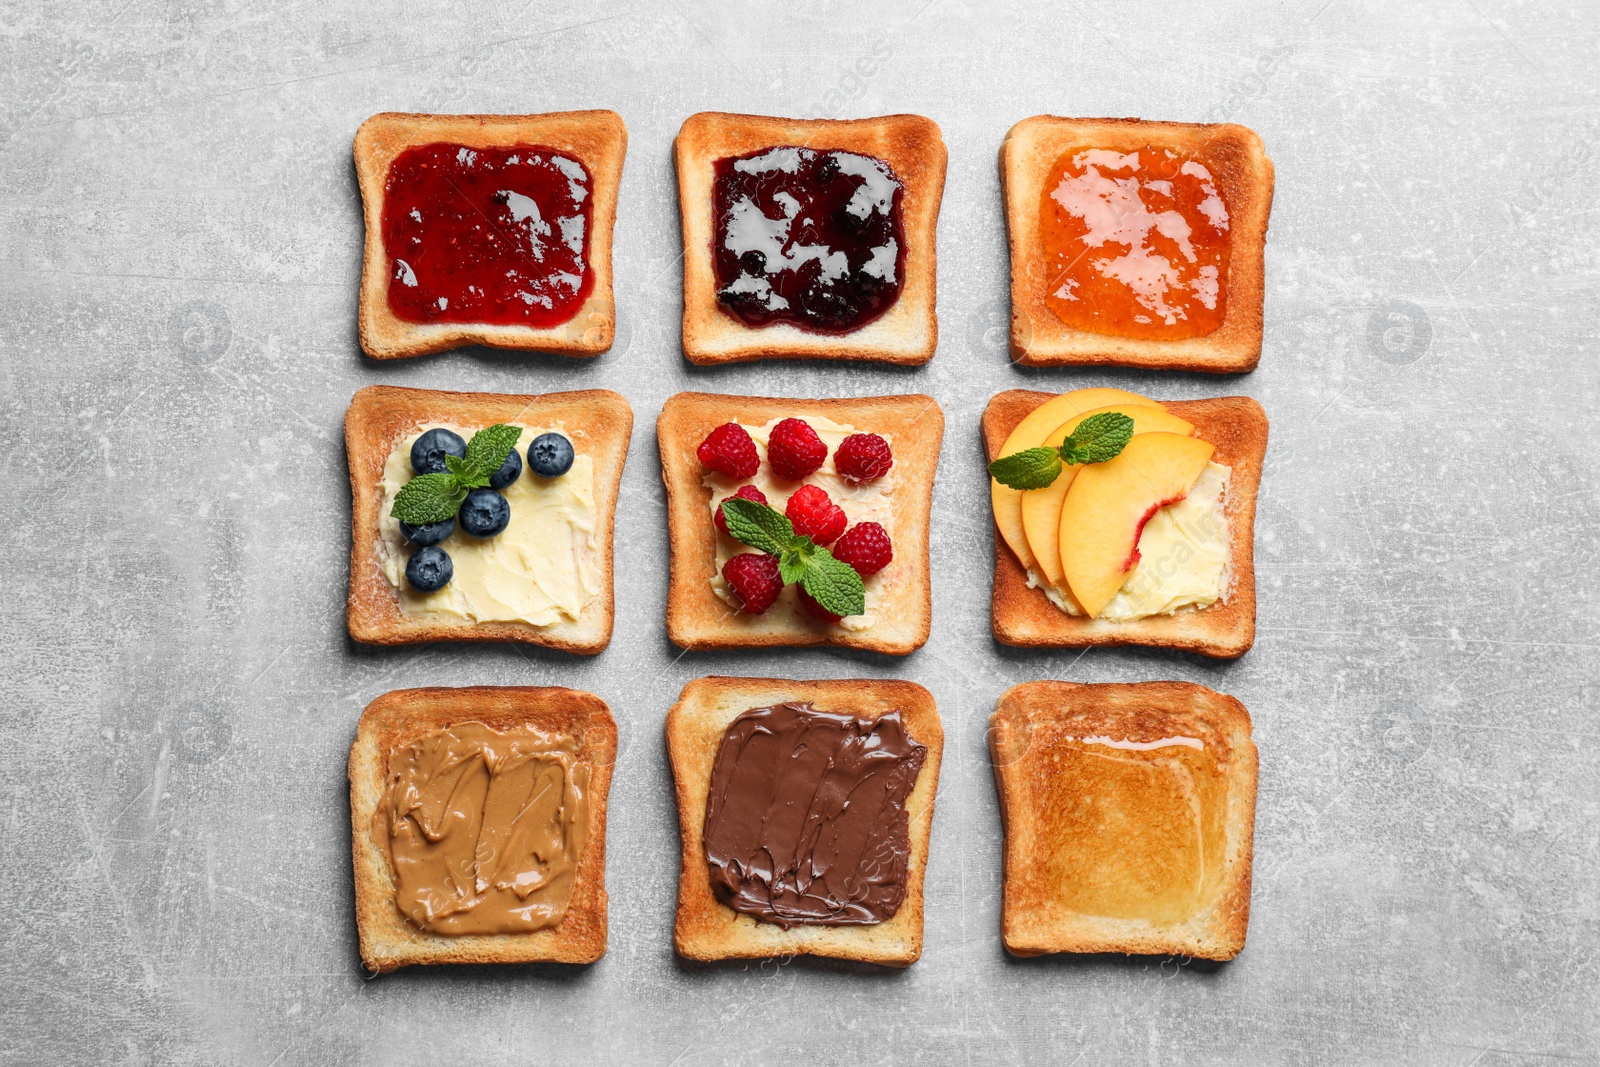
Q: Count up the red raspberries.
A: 8